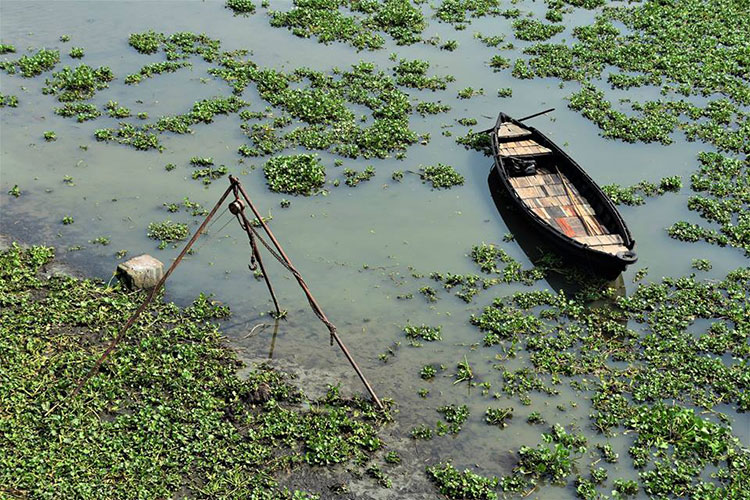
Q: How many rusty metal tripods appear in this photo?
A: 1